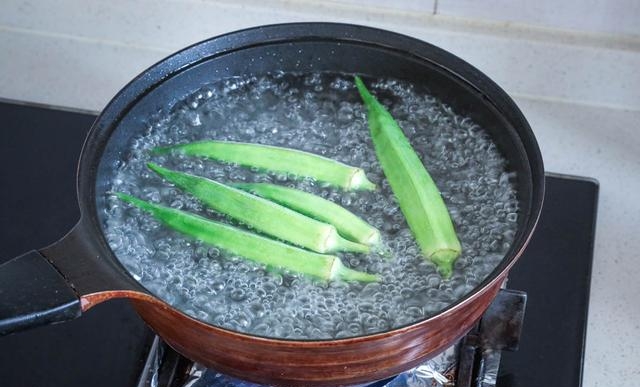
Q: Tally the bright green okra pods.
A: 5